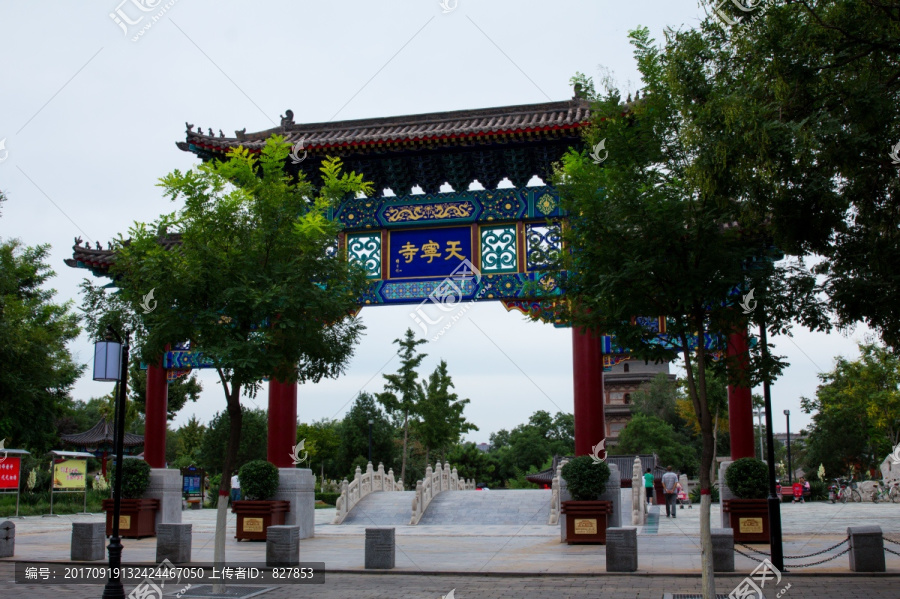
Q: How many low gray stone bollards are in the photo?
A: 8